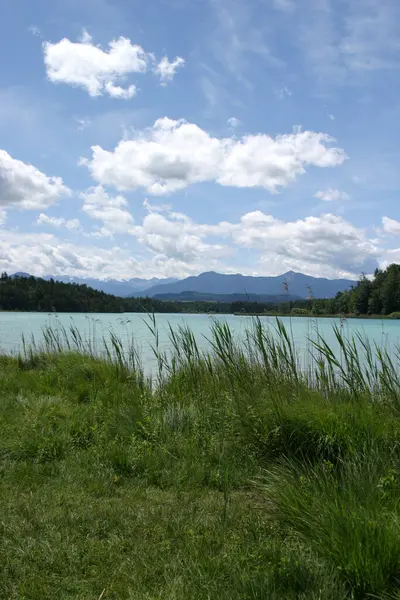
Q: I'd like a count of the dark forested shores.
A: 2